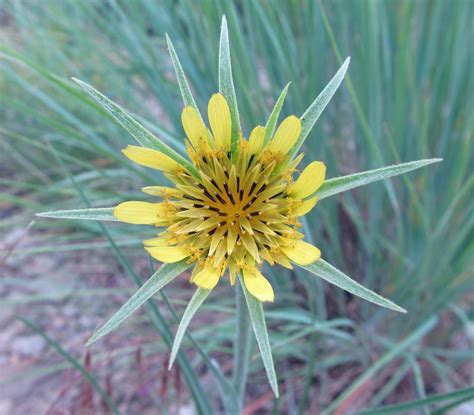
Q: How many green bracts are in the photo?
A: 11